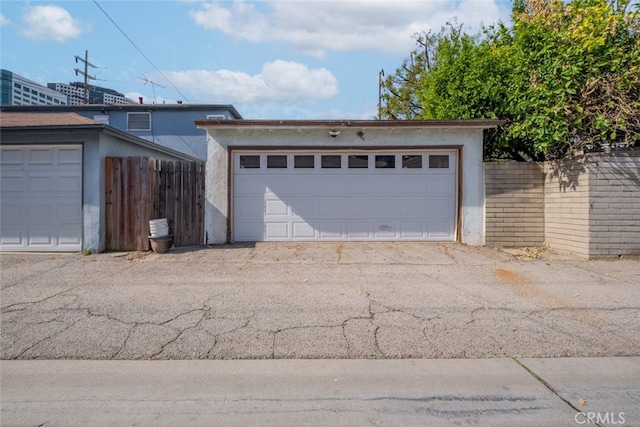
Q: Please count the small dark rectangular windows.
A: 8